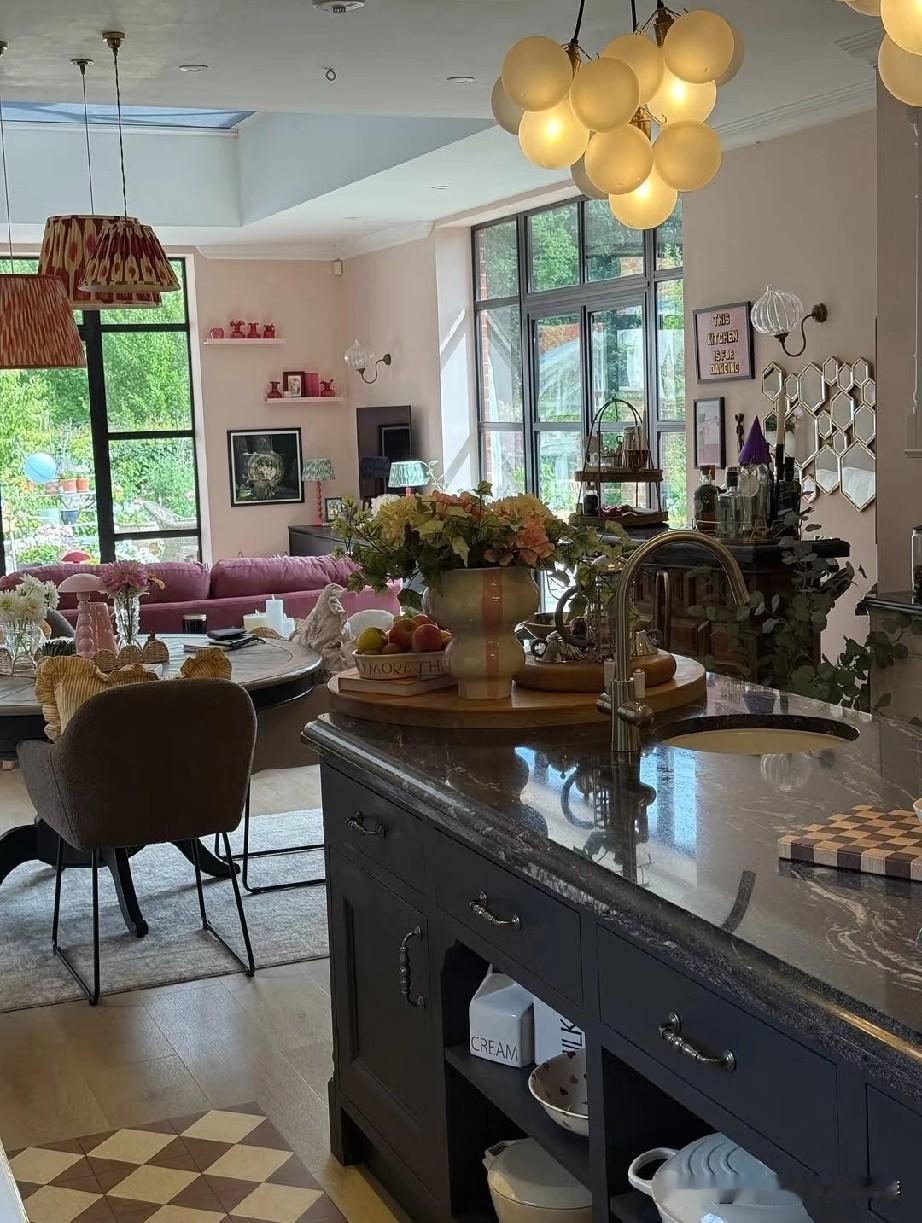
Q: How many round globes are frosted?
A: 15